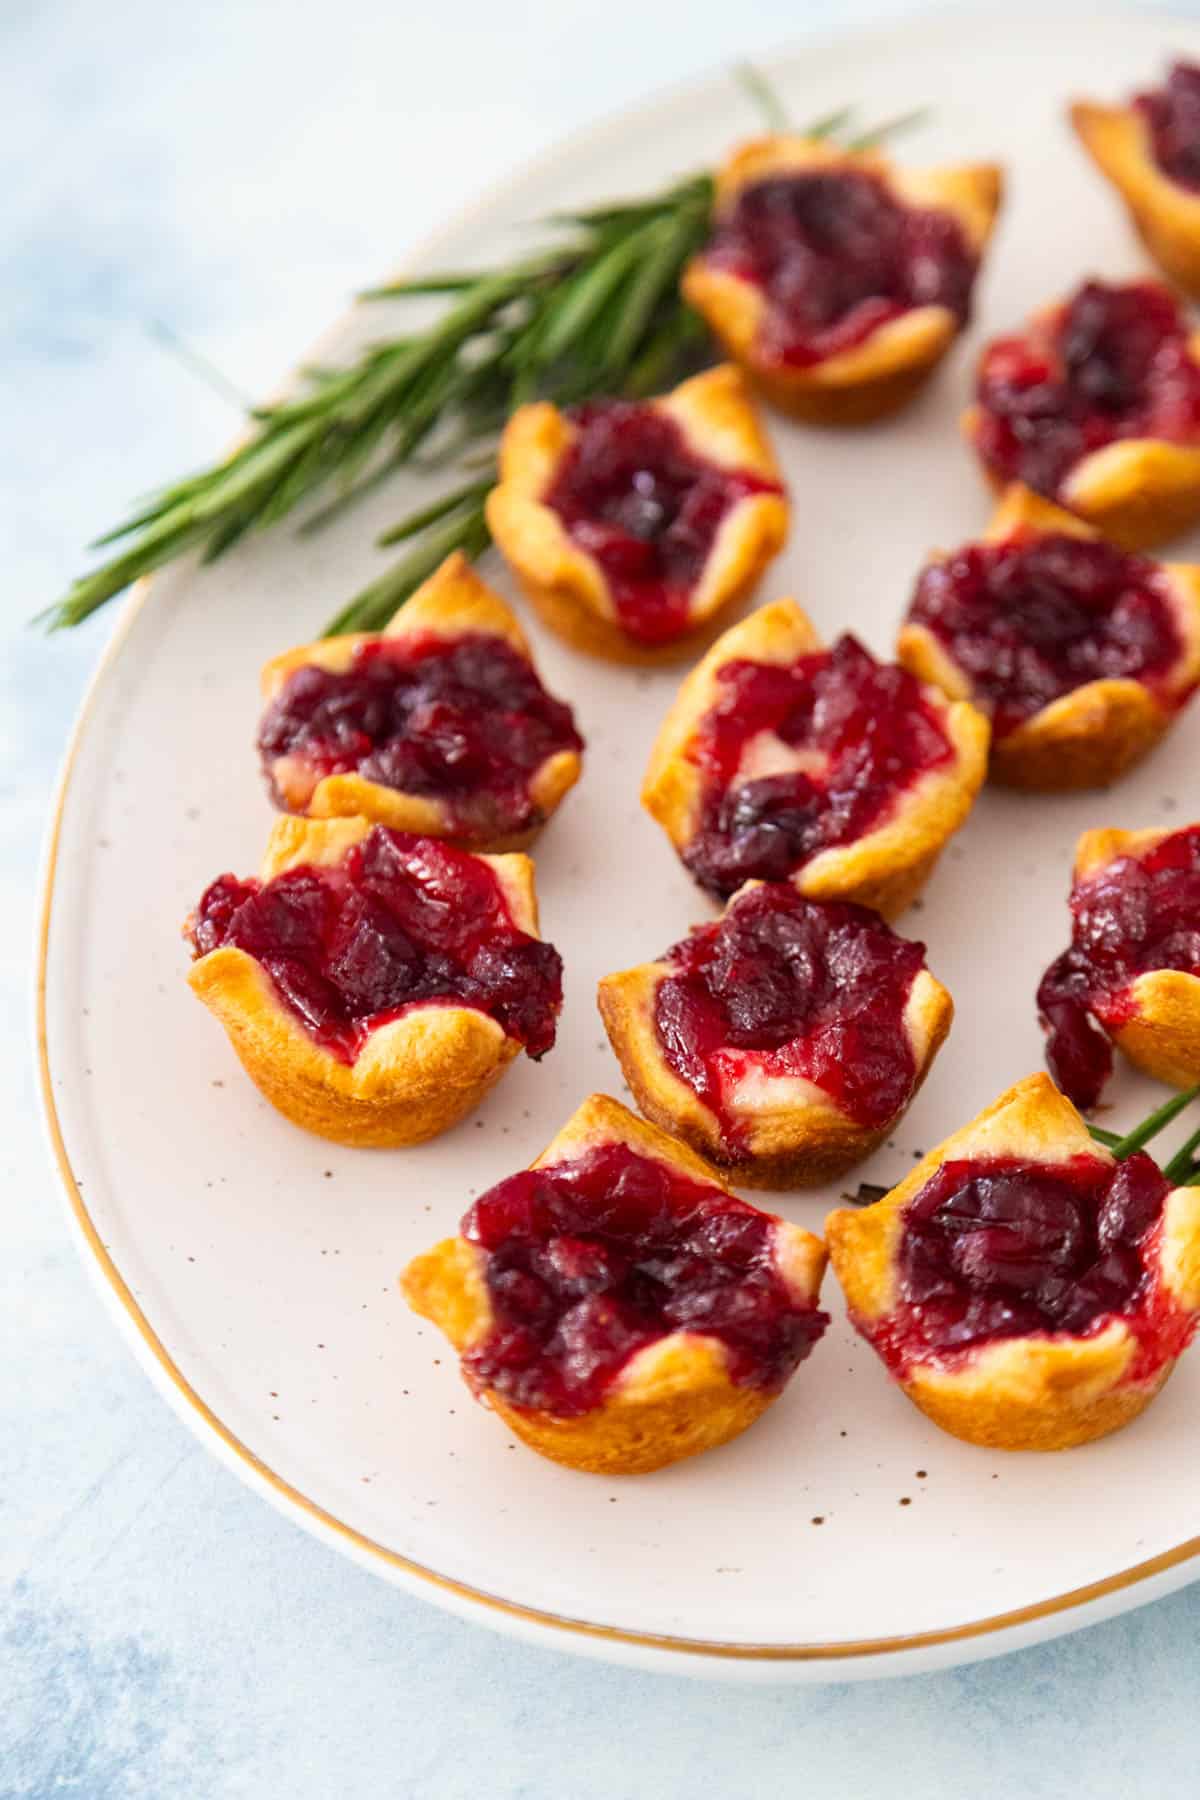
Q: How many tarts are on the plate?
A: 12